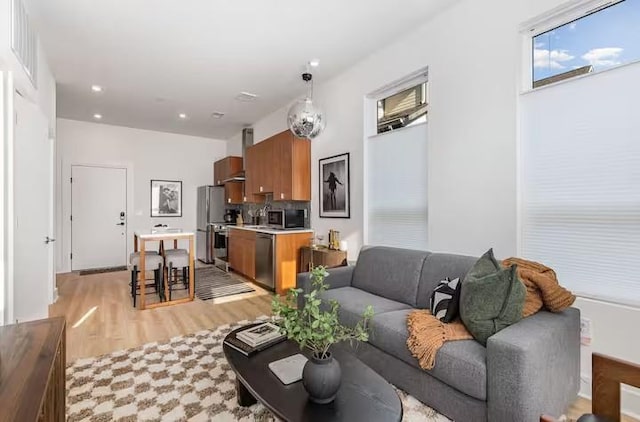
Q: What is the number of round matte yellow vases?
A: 0